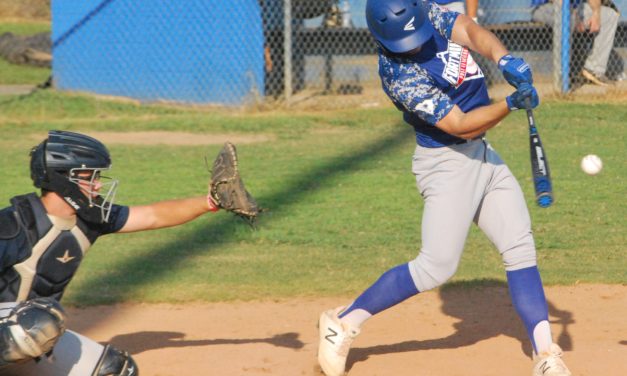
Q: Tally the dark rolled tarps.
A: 1